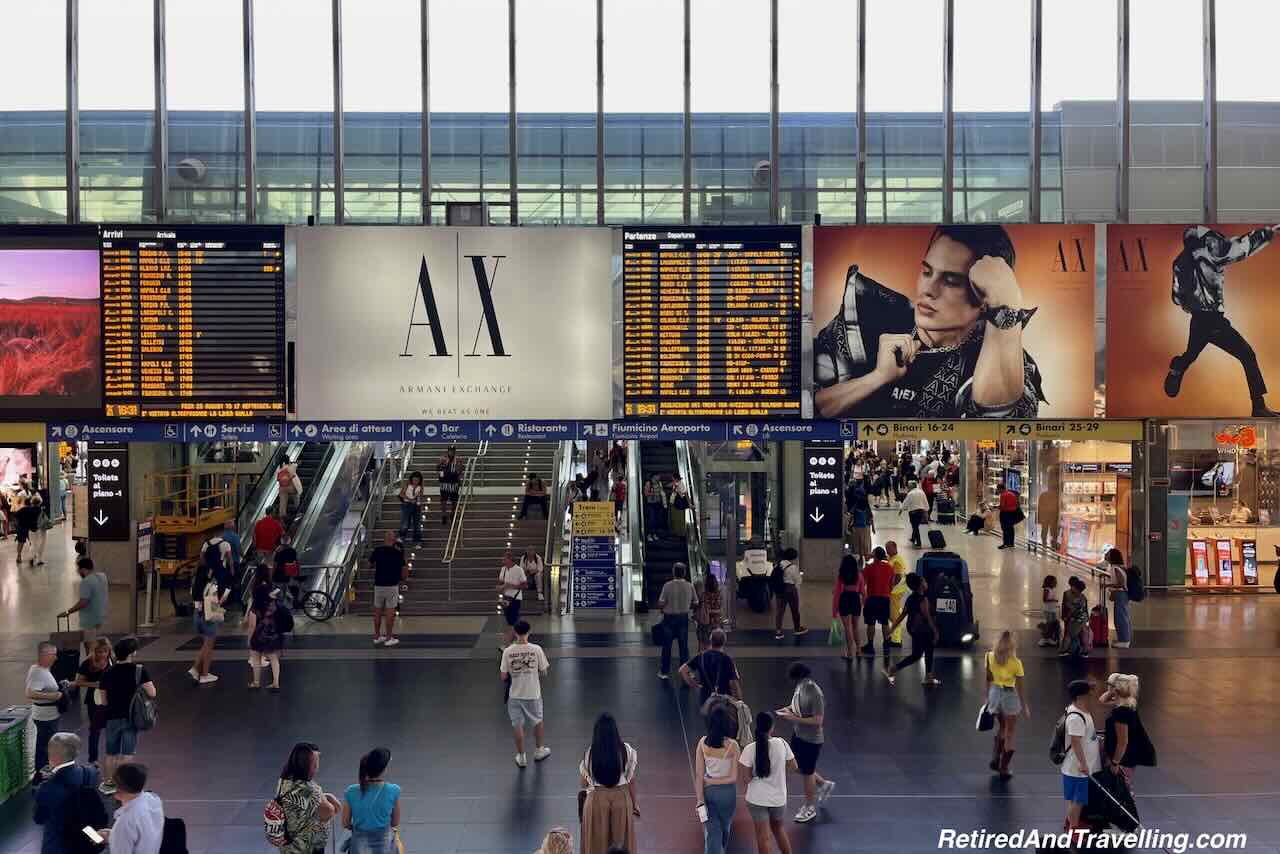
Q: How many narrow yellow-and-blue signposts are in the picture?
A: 1